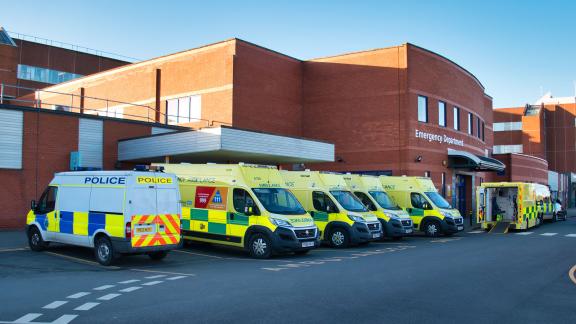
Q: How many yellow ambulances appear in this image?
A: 5